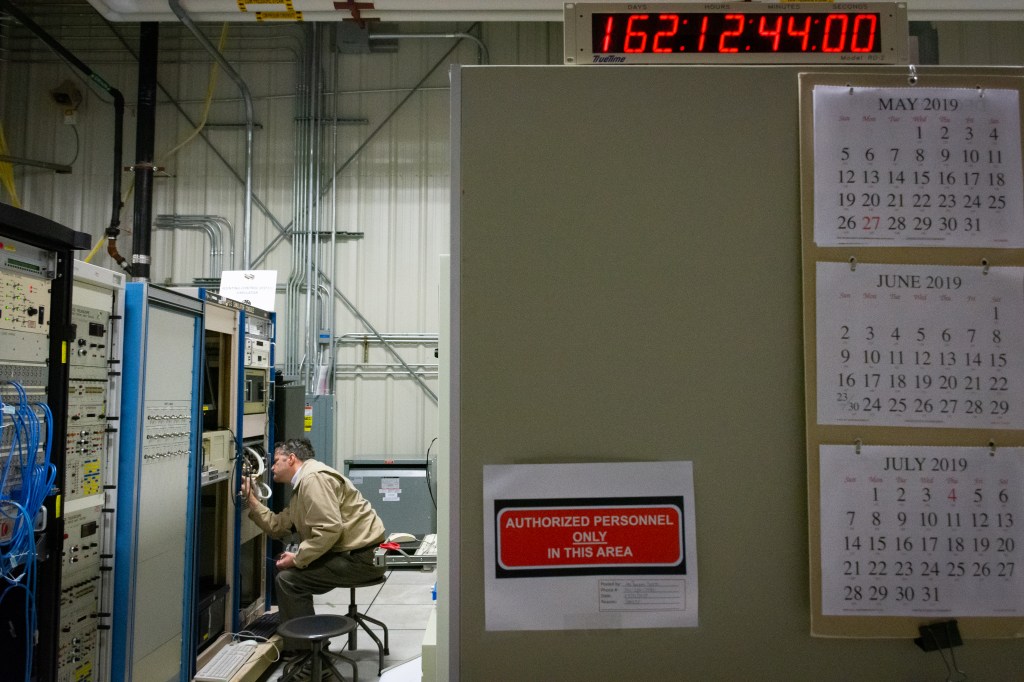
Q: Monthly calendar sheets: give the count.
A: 3